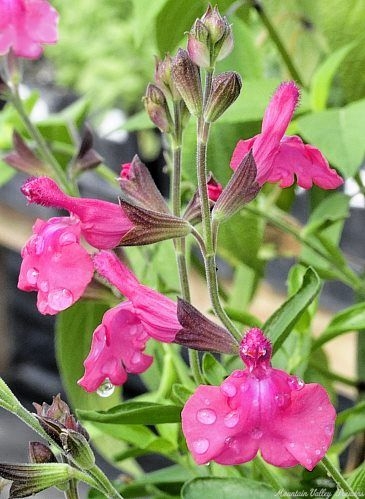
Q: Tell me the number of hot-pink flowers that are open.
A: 5